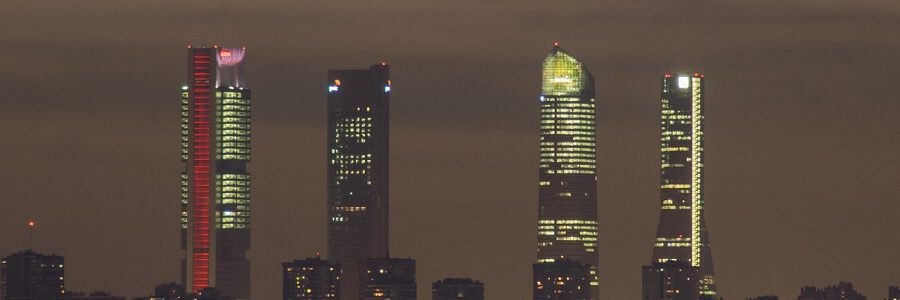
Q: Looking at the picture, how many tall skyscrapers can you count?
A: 4